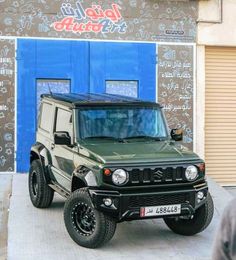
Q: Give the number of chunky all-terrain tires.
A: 3